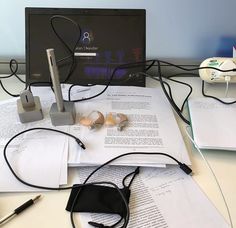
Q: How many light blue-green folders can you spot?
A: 1